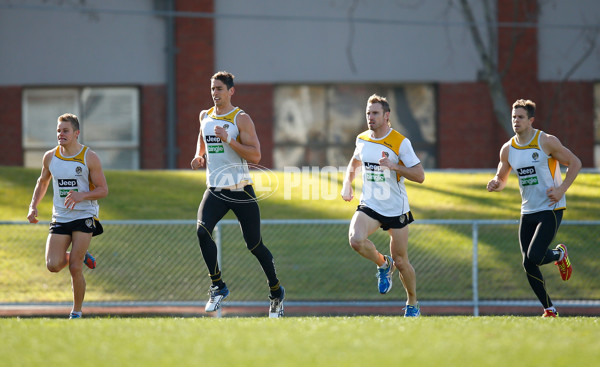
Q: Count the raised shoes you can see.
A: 4